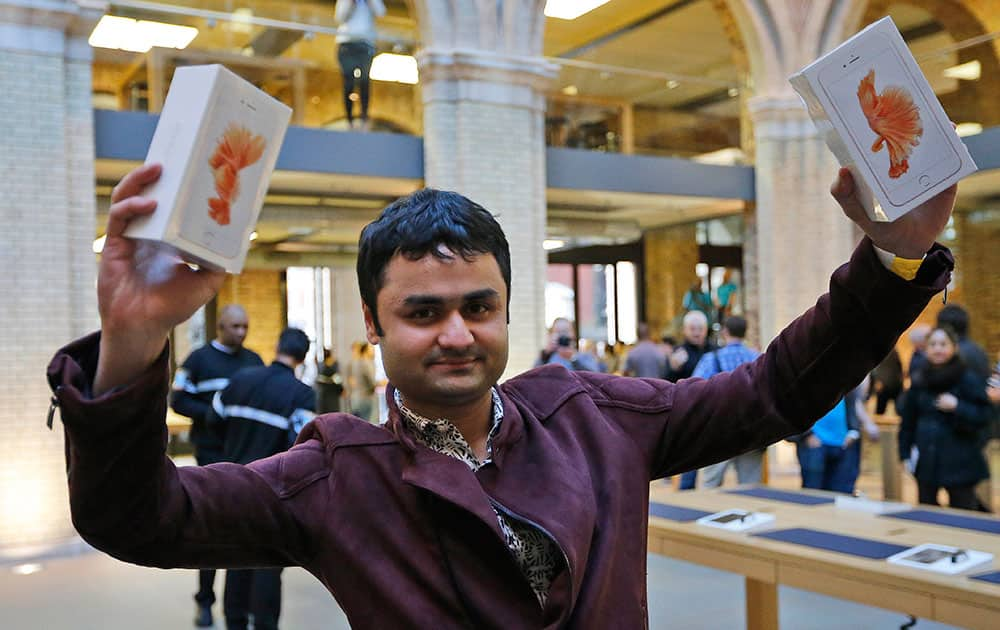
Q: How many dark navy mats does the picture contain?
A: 5